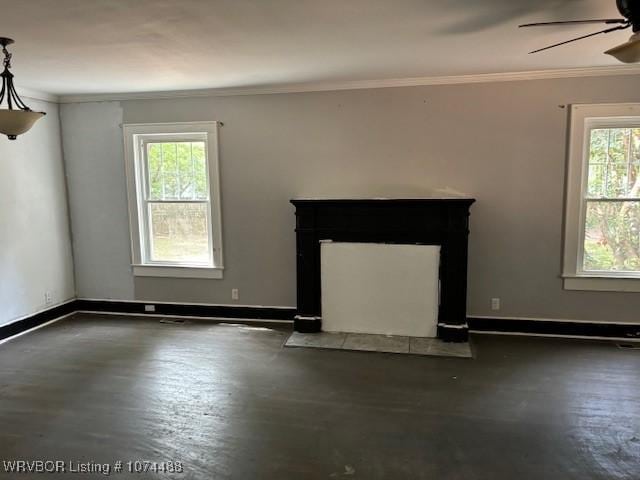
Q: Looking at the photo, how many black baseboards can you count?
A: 3